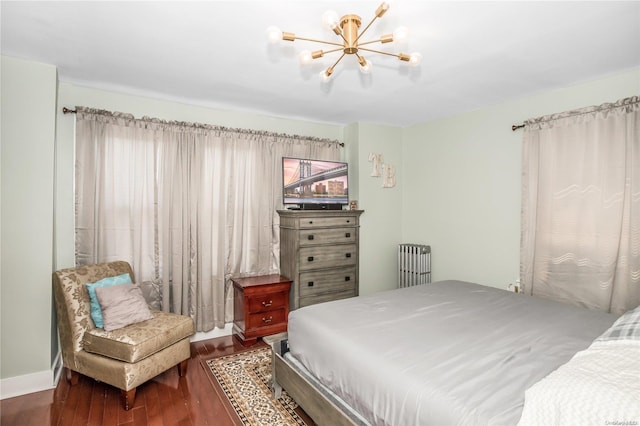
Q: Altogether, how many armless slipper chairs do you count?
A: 1